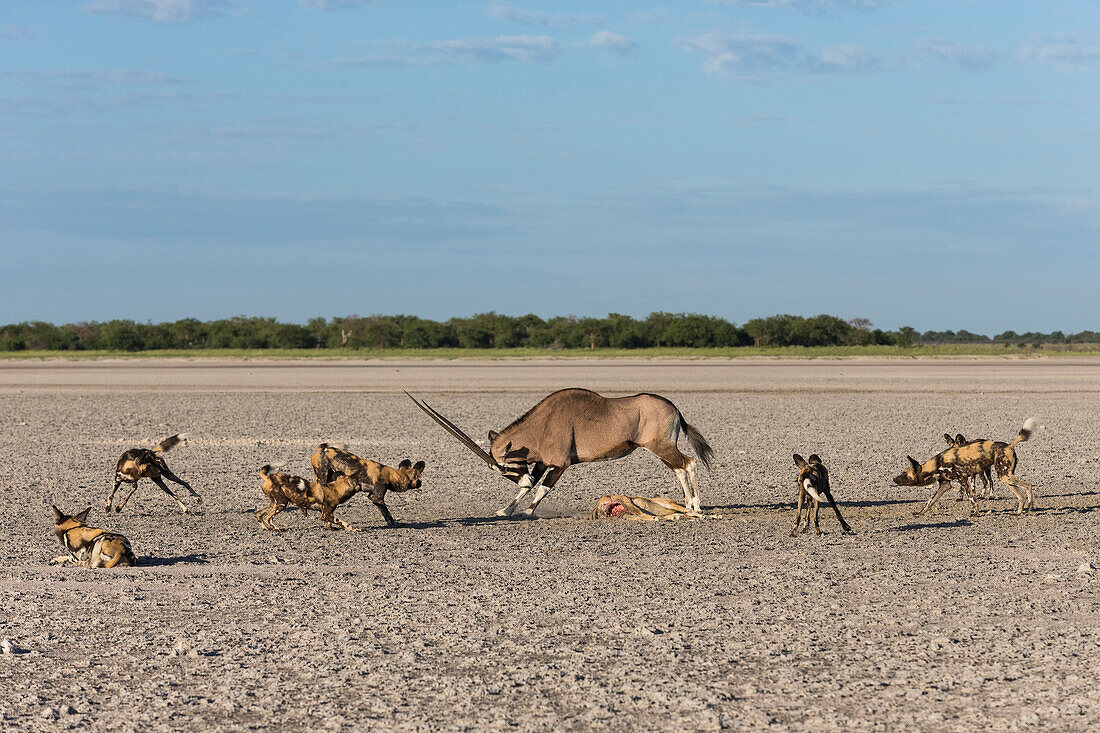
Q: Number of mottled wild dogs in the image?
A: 7